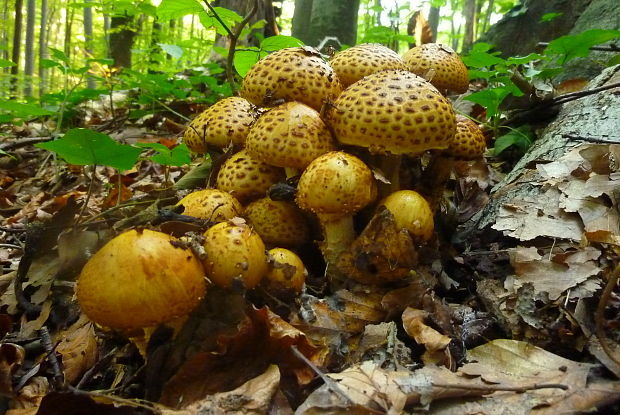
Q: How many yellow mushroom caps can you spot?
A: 15